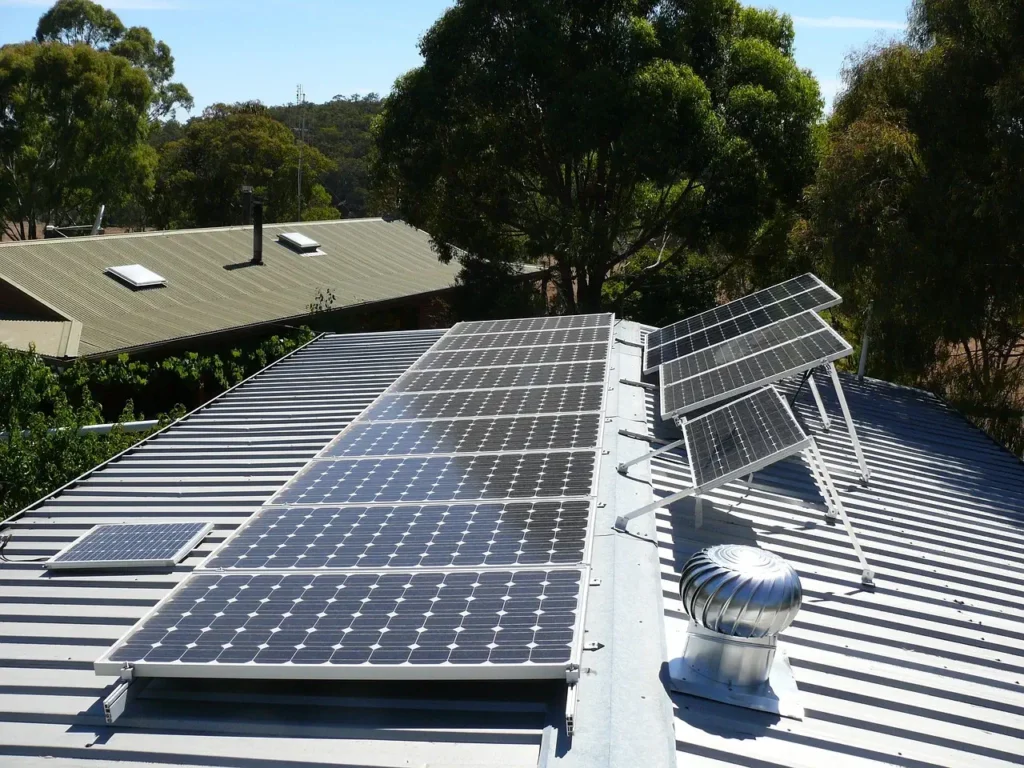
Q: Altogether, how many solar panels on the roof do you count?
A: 15